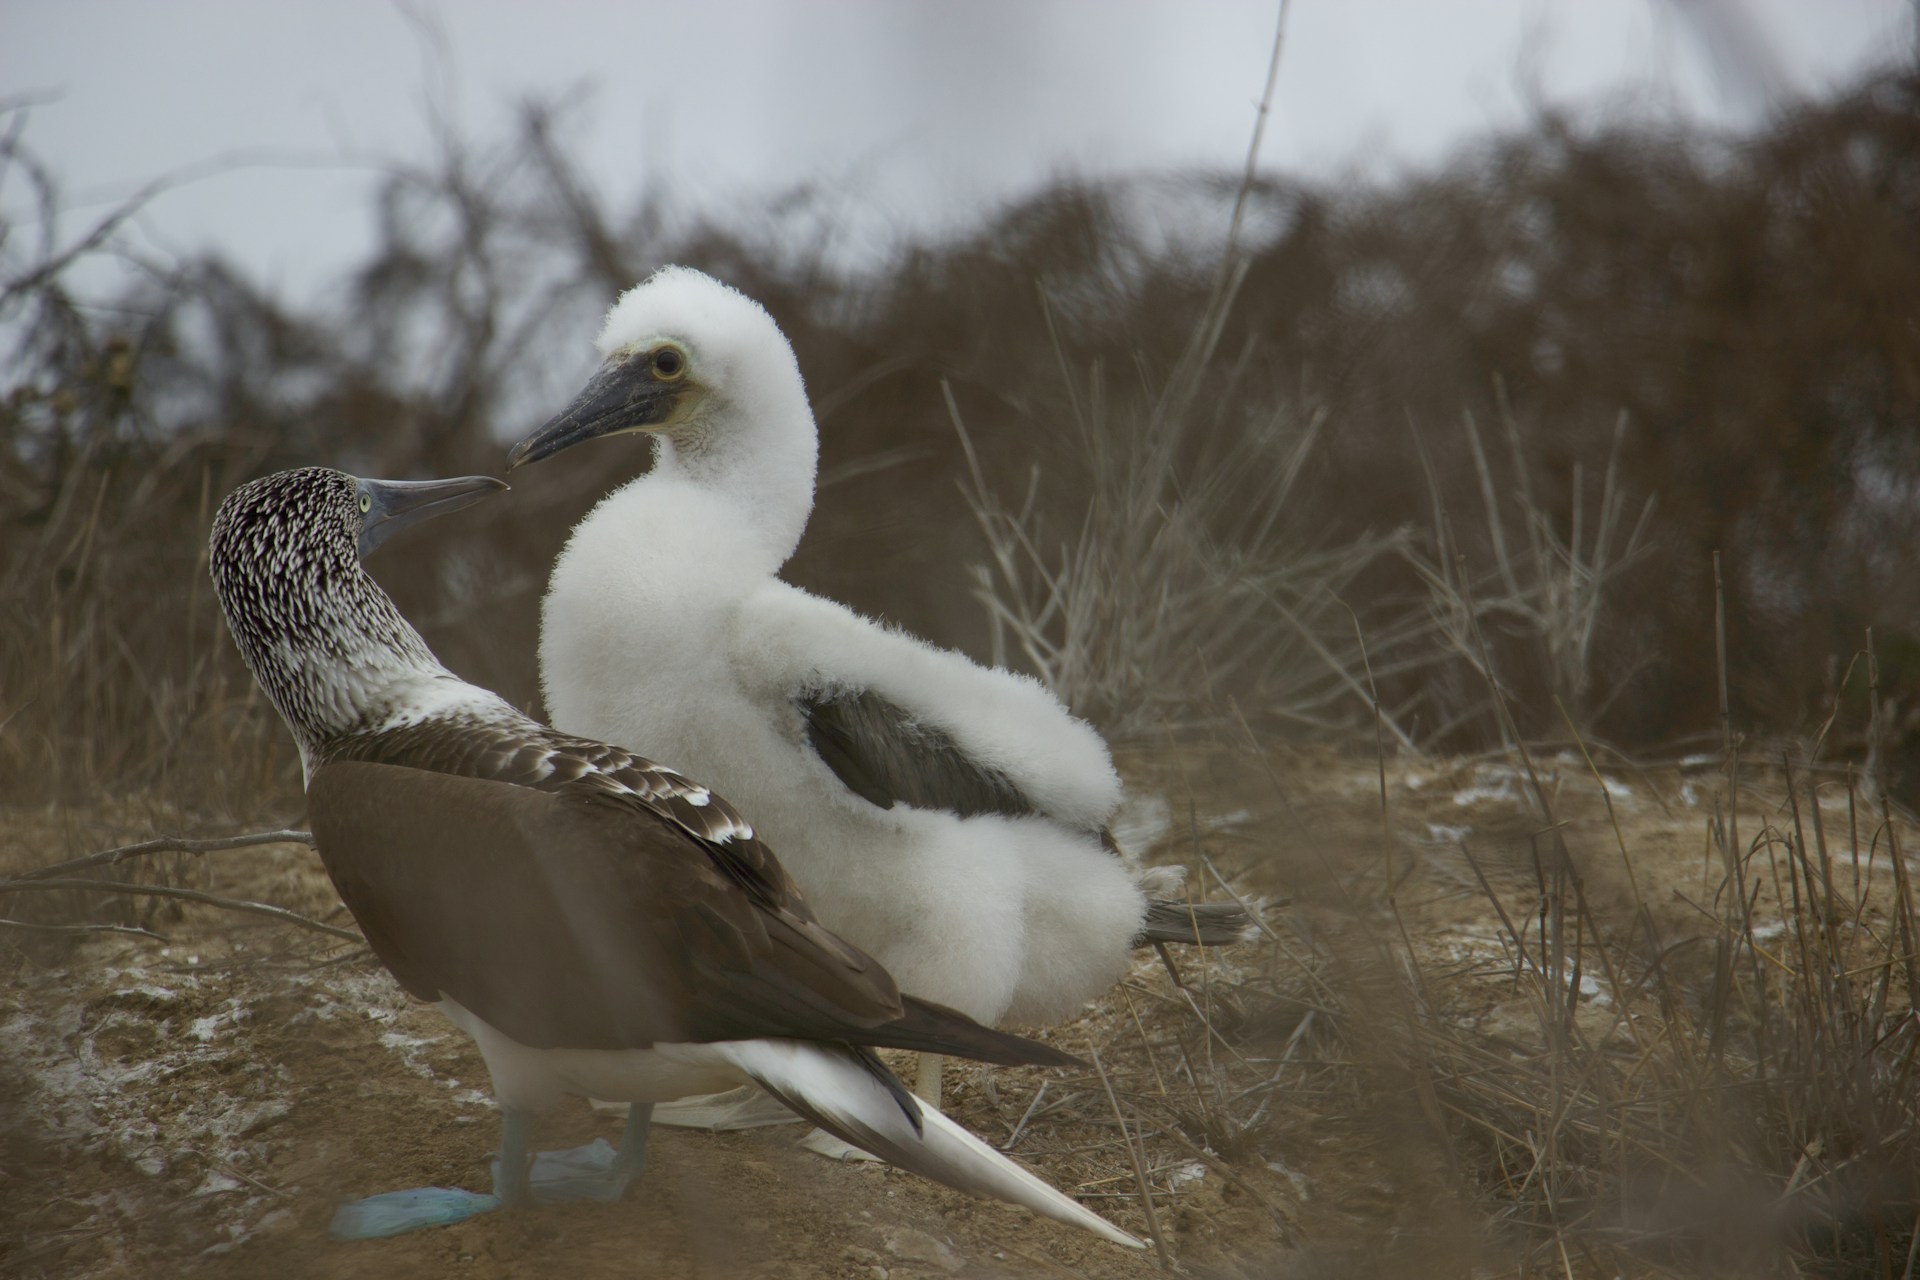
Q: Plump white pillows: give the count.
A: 0